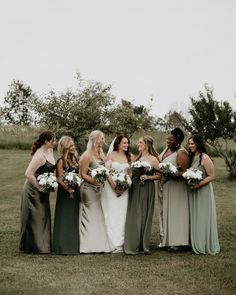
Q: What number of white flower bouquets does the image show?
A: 7